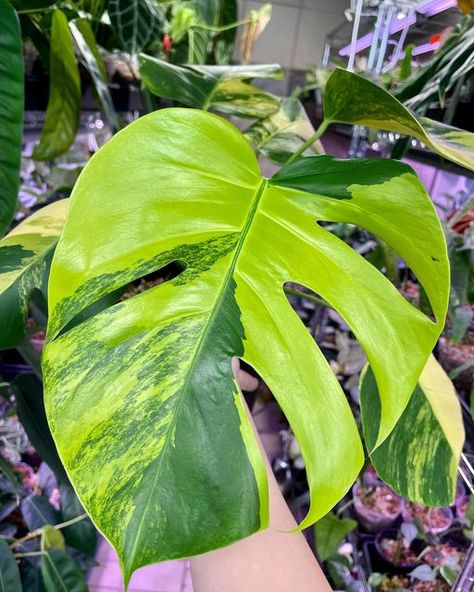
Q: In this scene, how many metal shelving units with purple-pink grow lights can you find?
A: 1